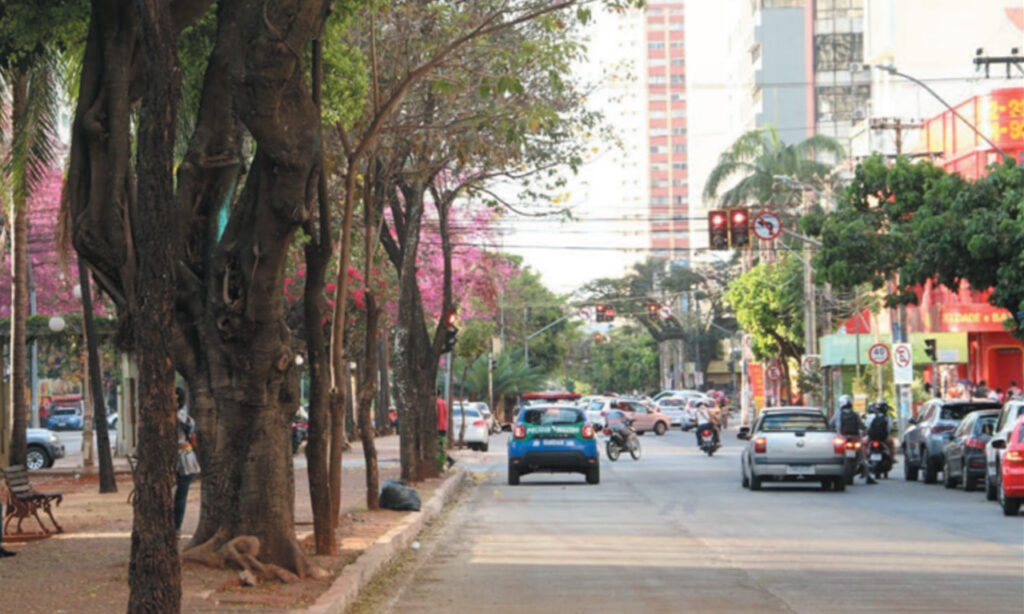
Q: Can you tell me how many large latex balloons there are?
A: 0